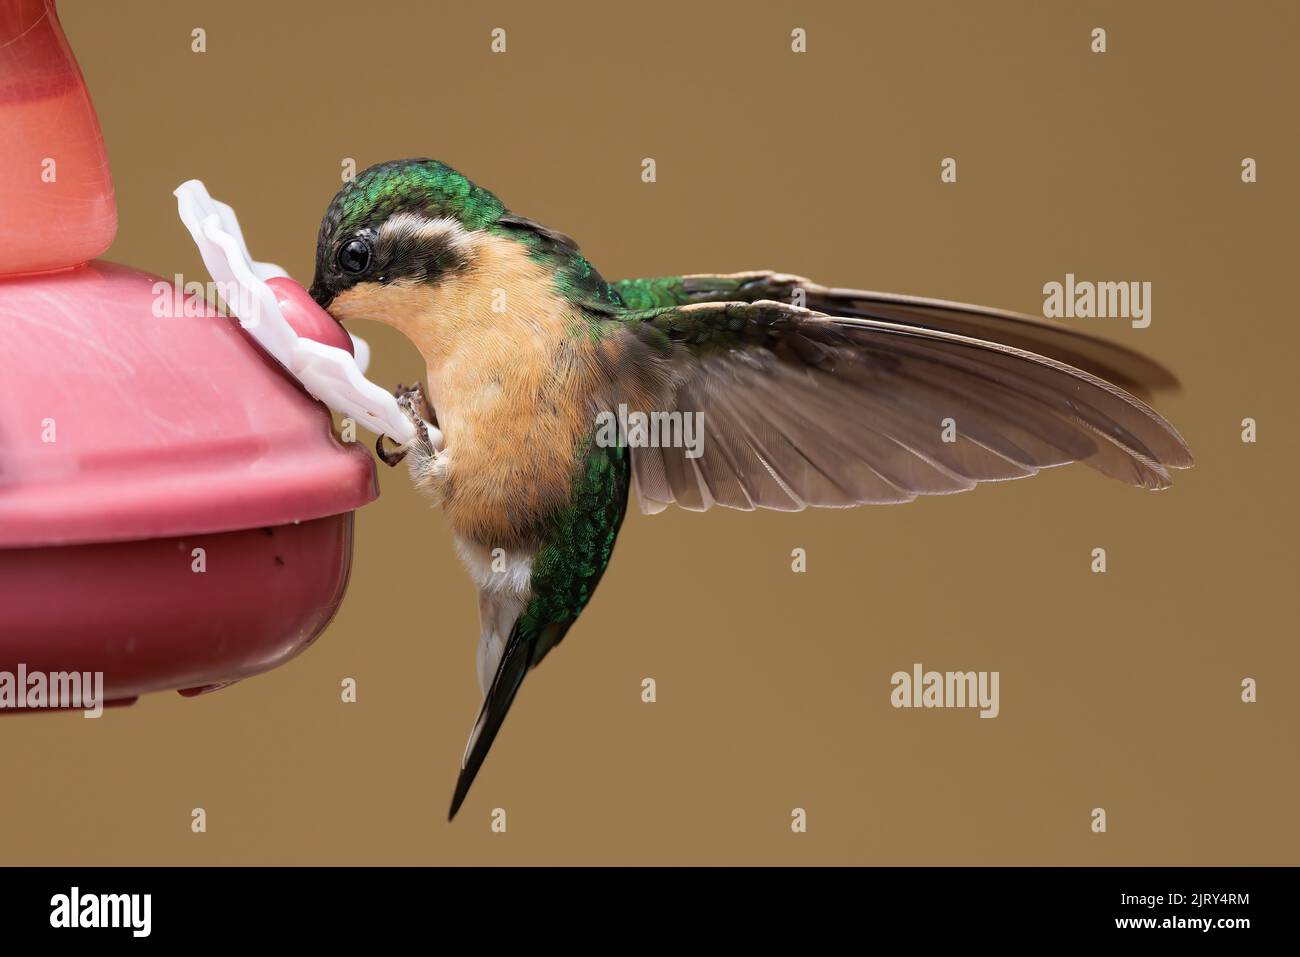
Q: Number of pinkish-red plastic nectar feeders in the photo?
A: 1